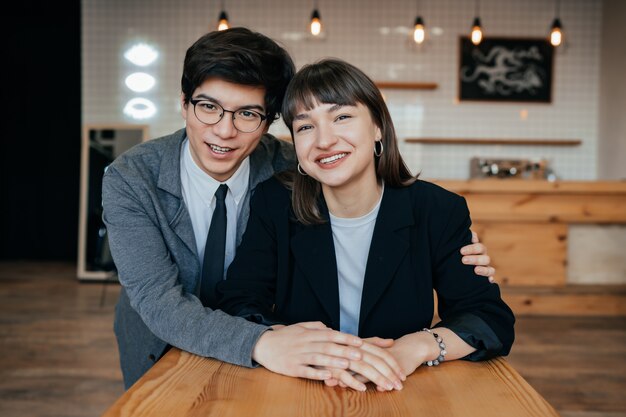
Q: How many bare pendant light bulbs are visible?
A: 5